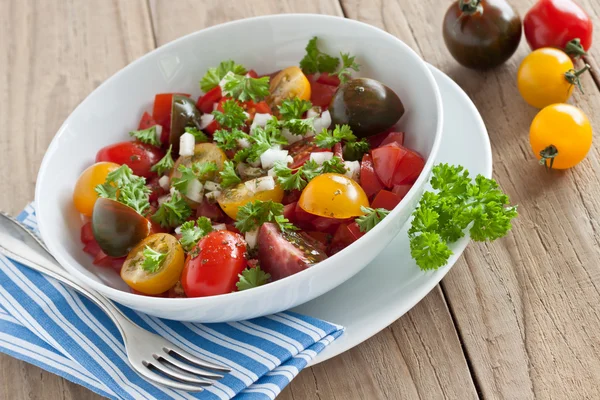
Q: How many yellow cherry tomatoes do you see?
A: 8